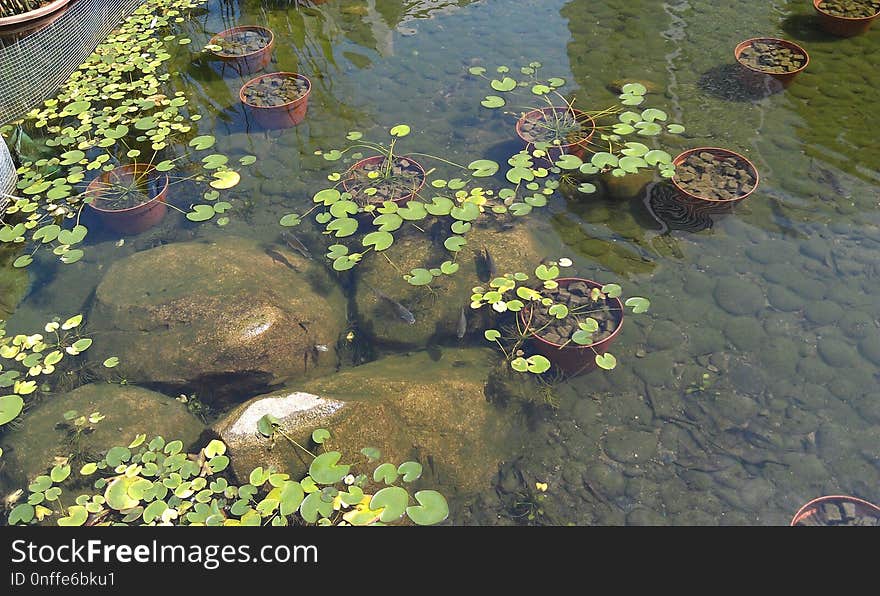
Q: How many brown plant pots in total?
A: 11